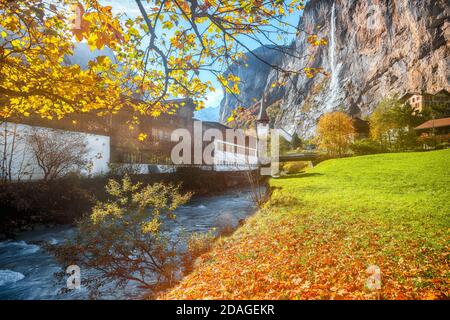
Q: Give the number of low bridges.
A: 1